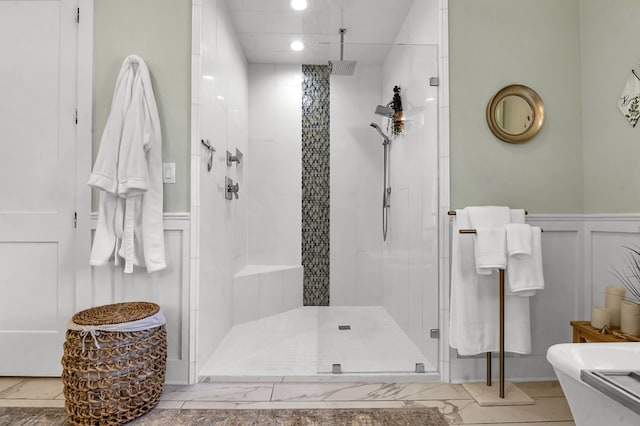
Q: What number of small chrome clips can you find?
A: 4